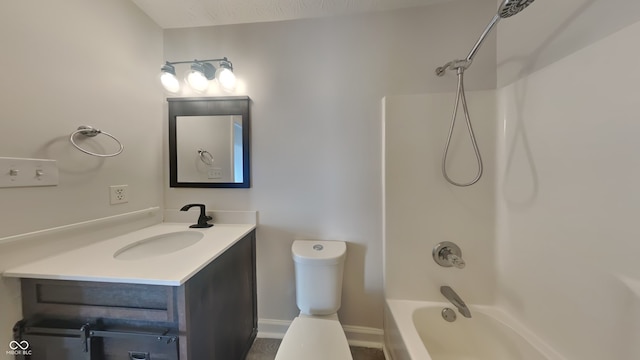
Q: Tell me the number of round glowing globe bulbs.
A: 3